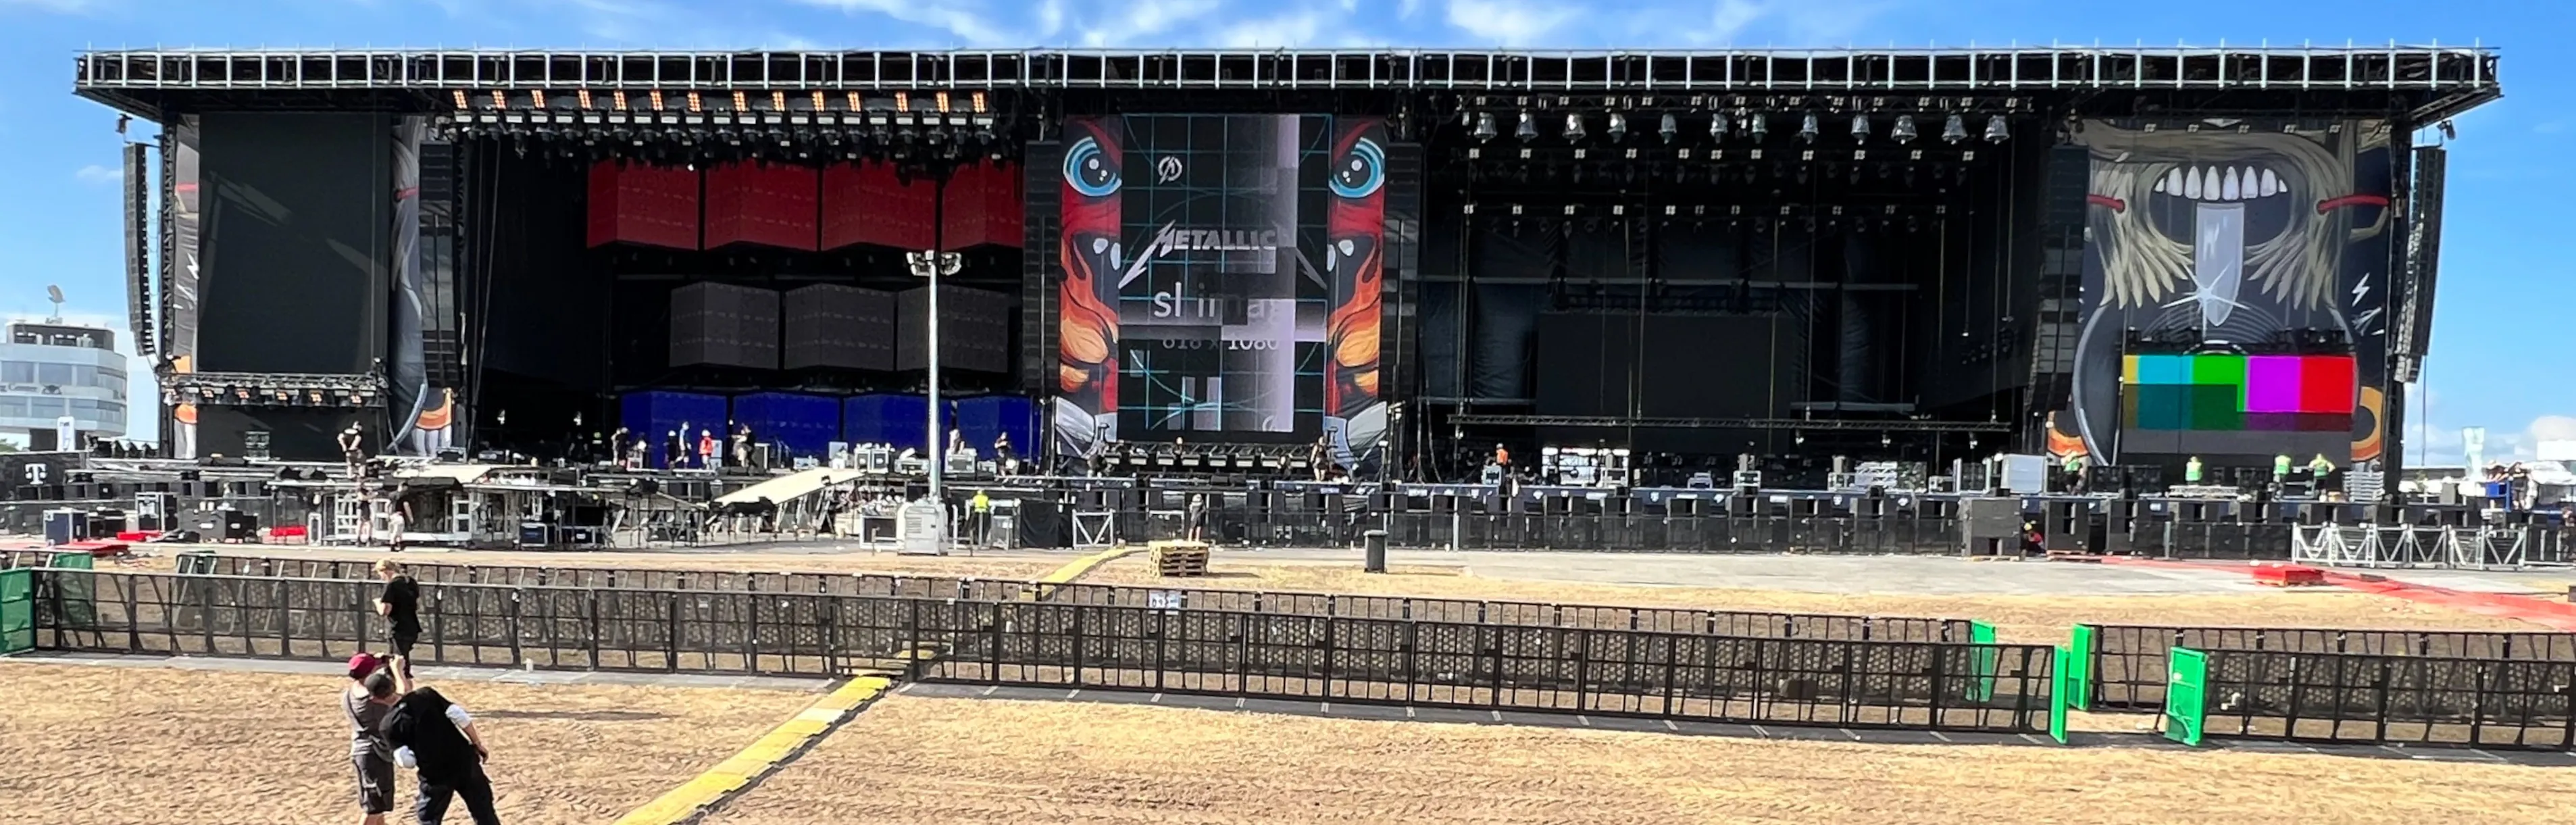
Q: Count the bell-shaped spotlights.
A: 12